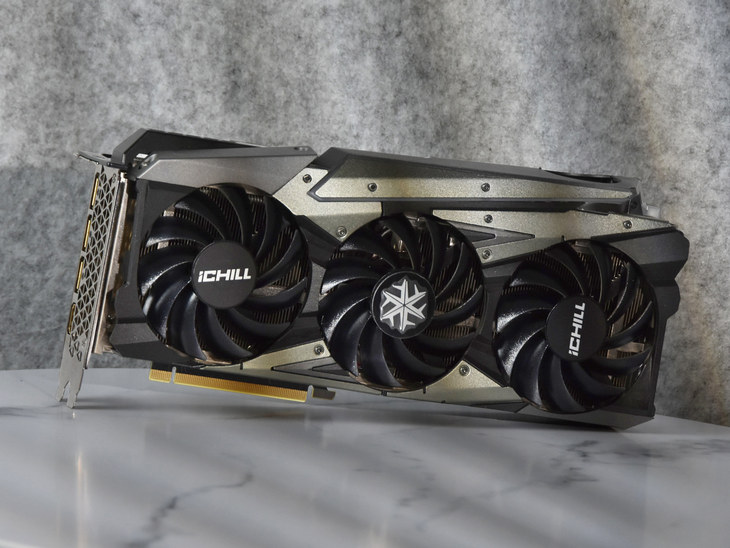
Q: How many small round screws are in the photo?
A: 9